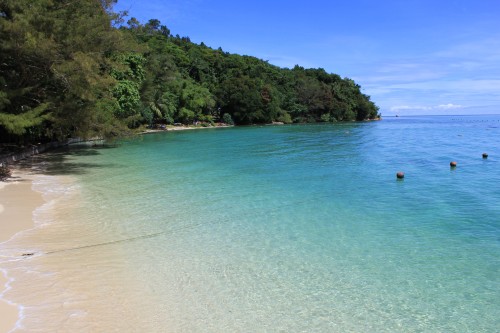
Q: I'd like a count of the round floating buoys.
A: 3